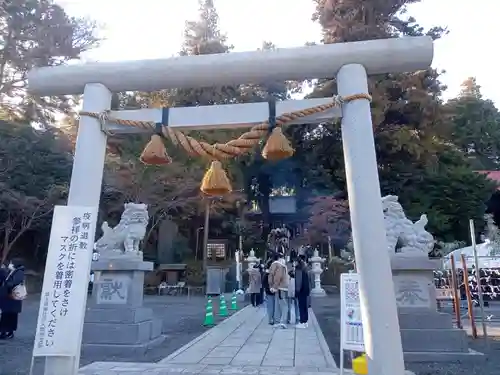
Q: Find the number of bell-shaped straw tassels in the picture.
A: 3